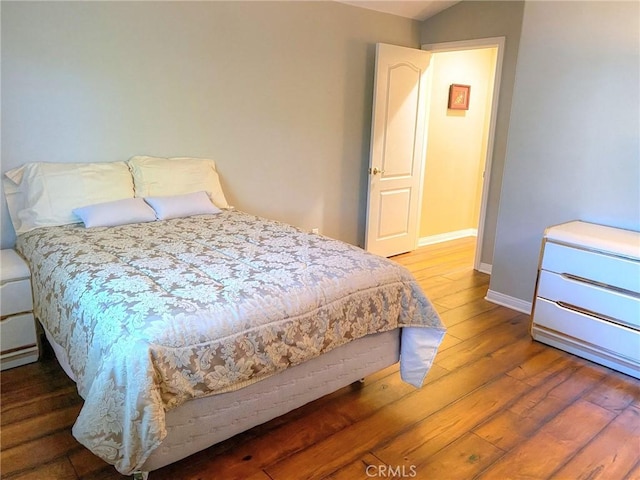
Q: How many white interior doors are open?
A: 1